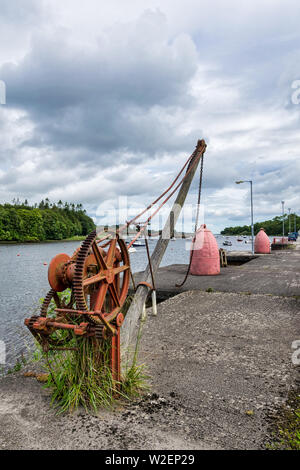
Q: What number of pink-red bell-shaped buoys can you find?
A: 2